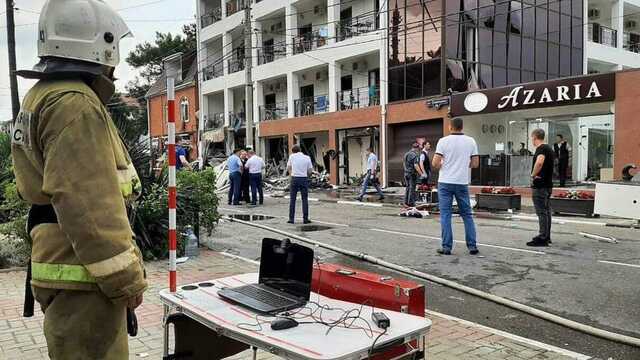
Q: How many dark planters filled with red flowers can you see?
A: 3